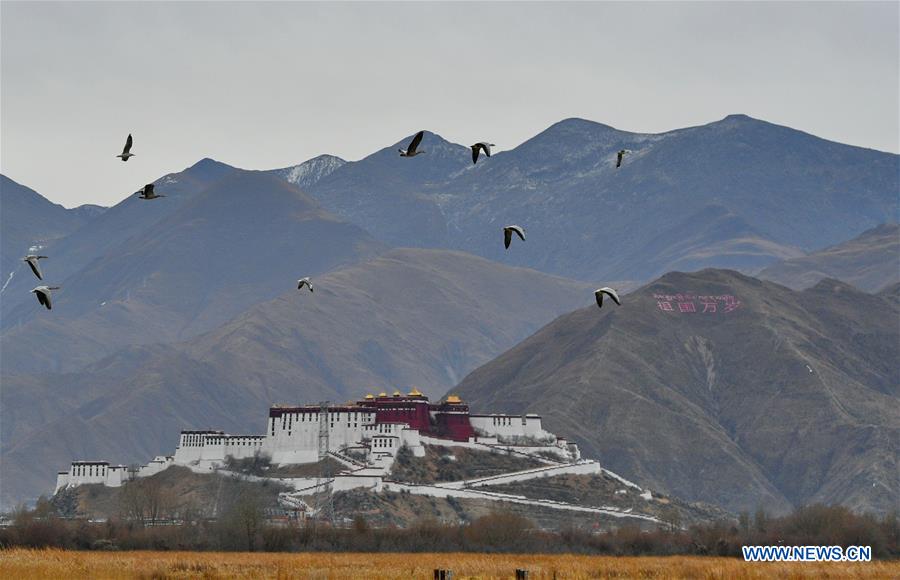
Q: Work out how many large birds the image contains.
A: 10